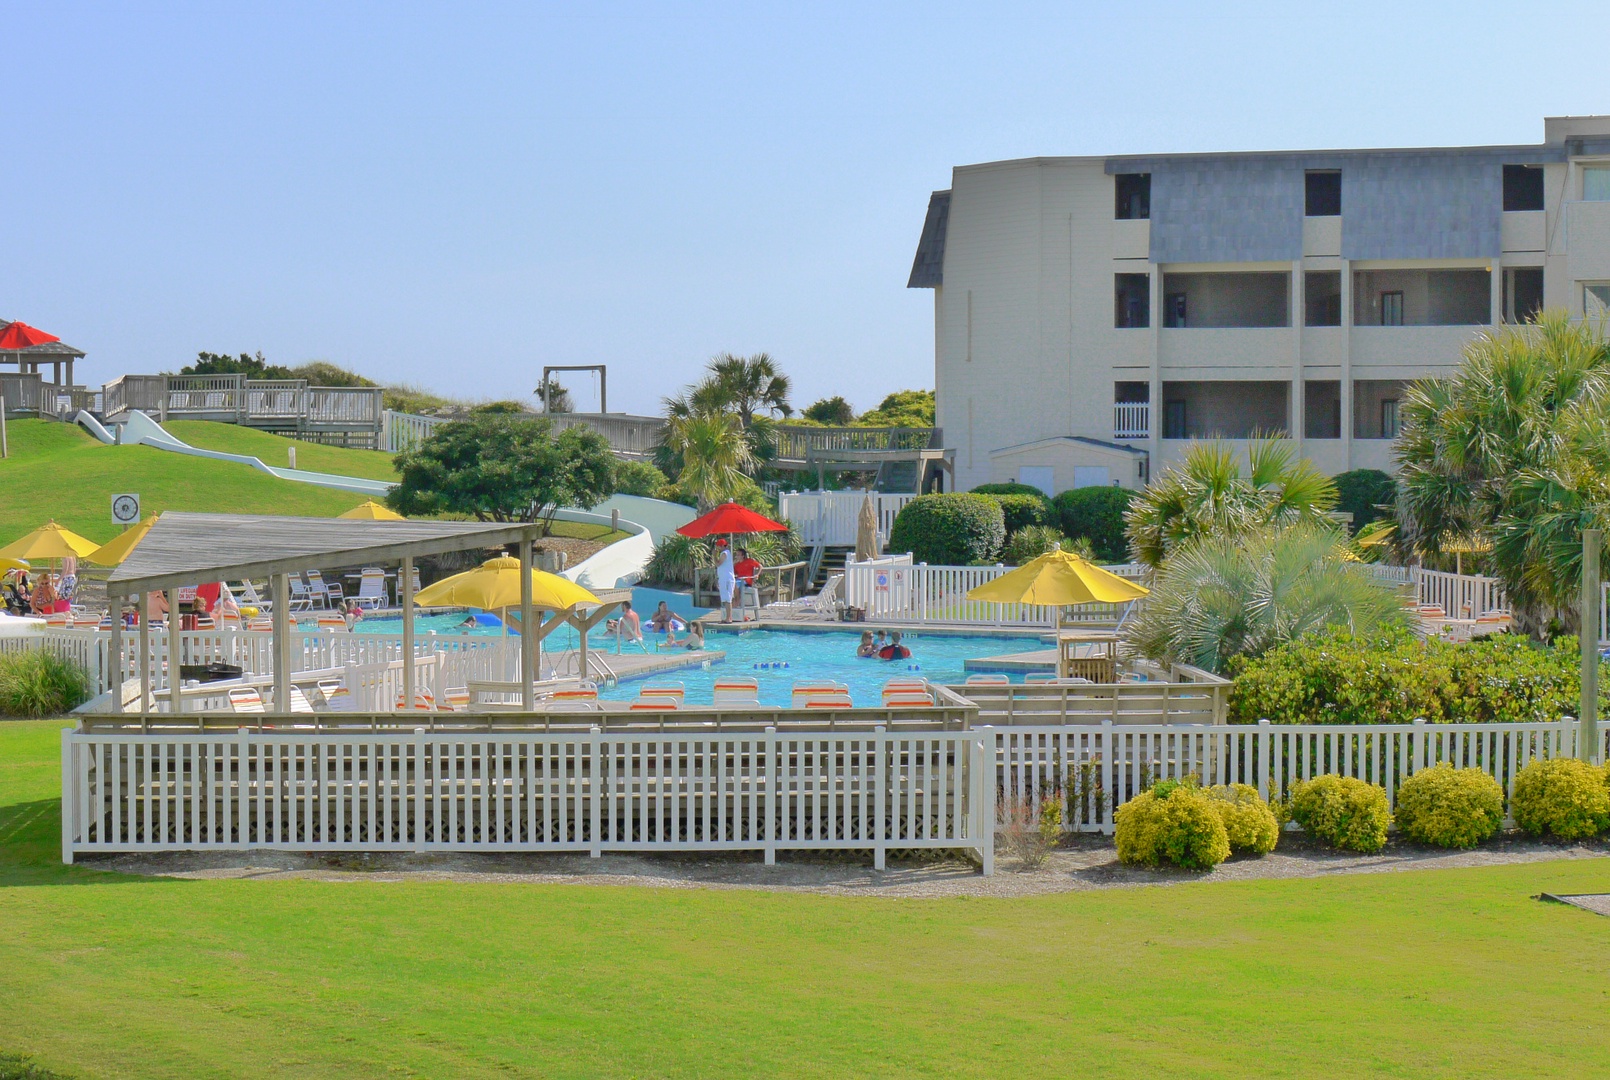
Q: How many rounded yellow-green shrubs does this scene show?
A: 5